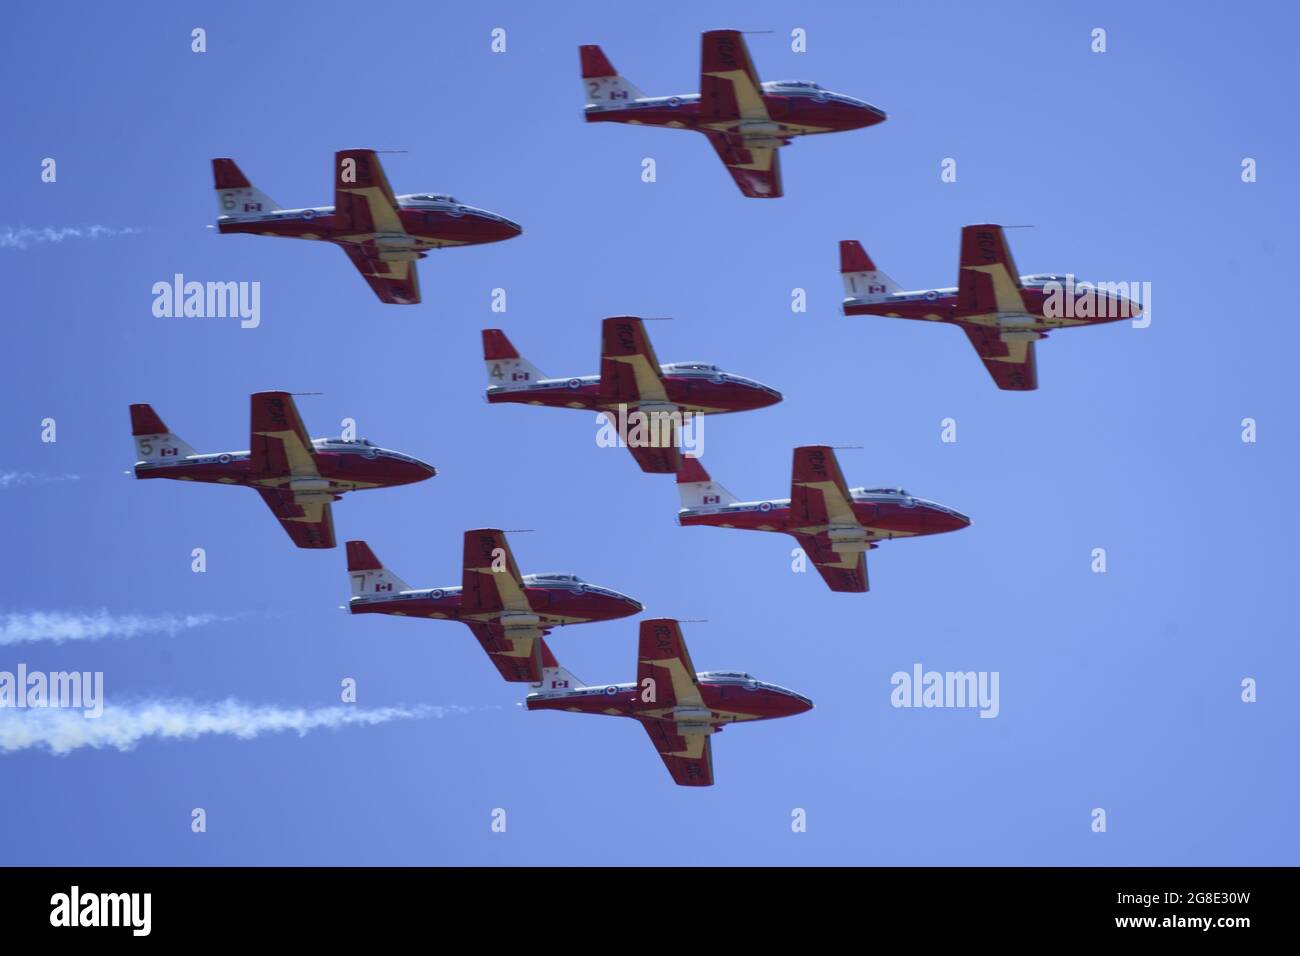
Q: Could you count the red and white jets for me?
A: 8